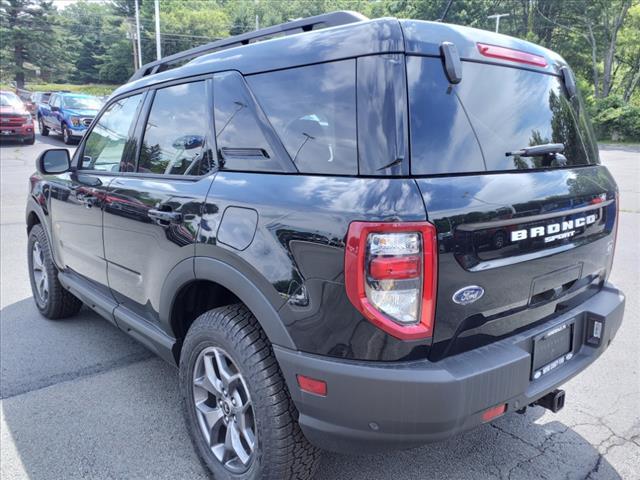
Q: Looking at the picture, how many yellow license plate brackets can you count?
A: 0